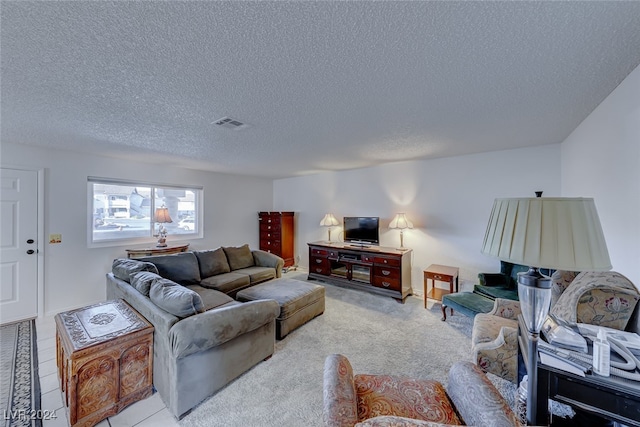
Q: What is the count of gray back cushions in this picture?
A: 6